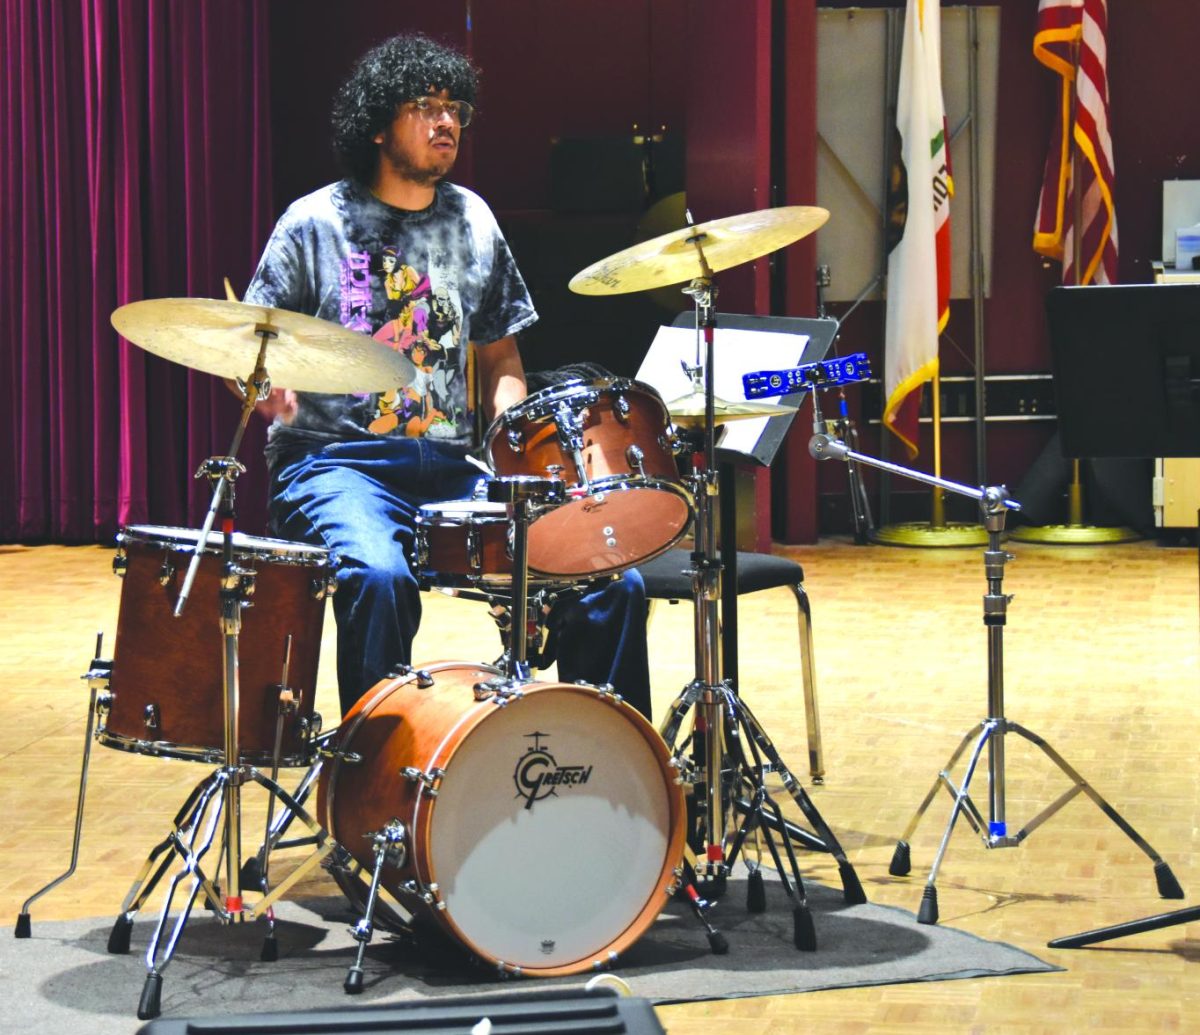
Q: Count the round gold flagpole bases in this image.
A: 2